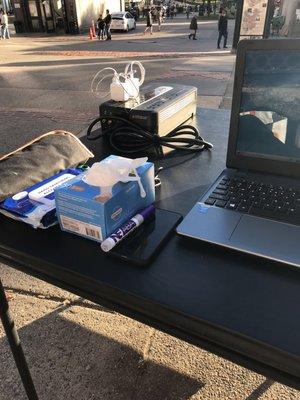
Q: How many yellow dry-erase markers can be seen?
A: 0